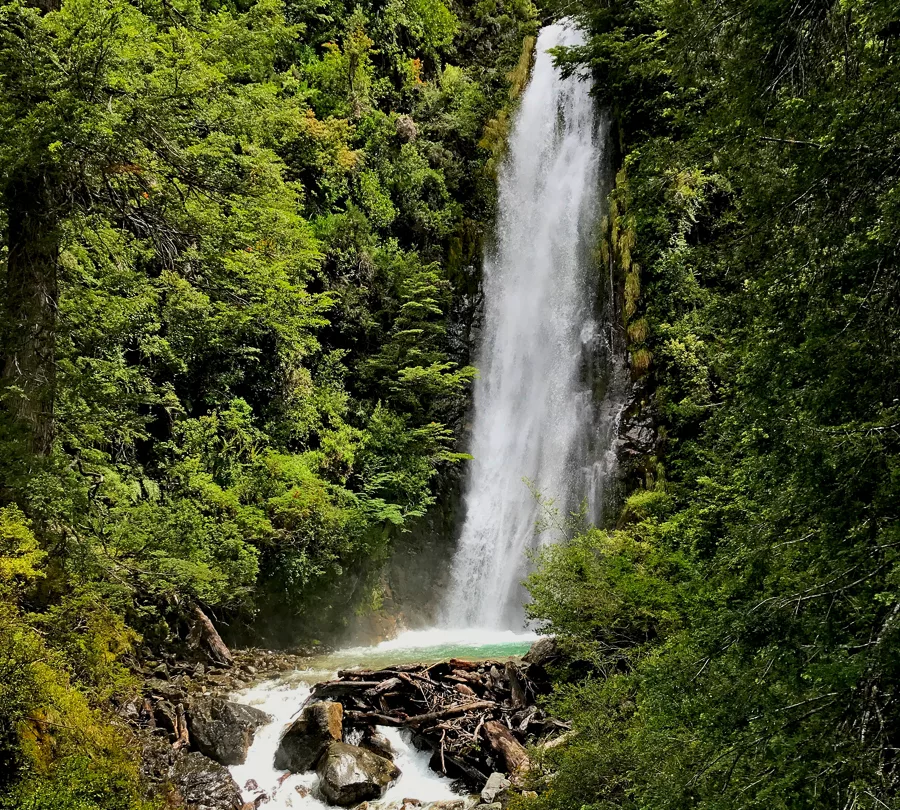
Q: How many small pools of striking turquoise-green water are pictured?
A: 1